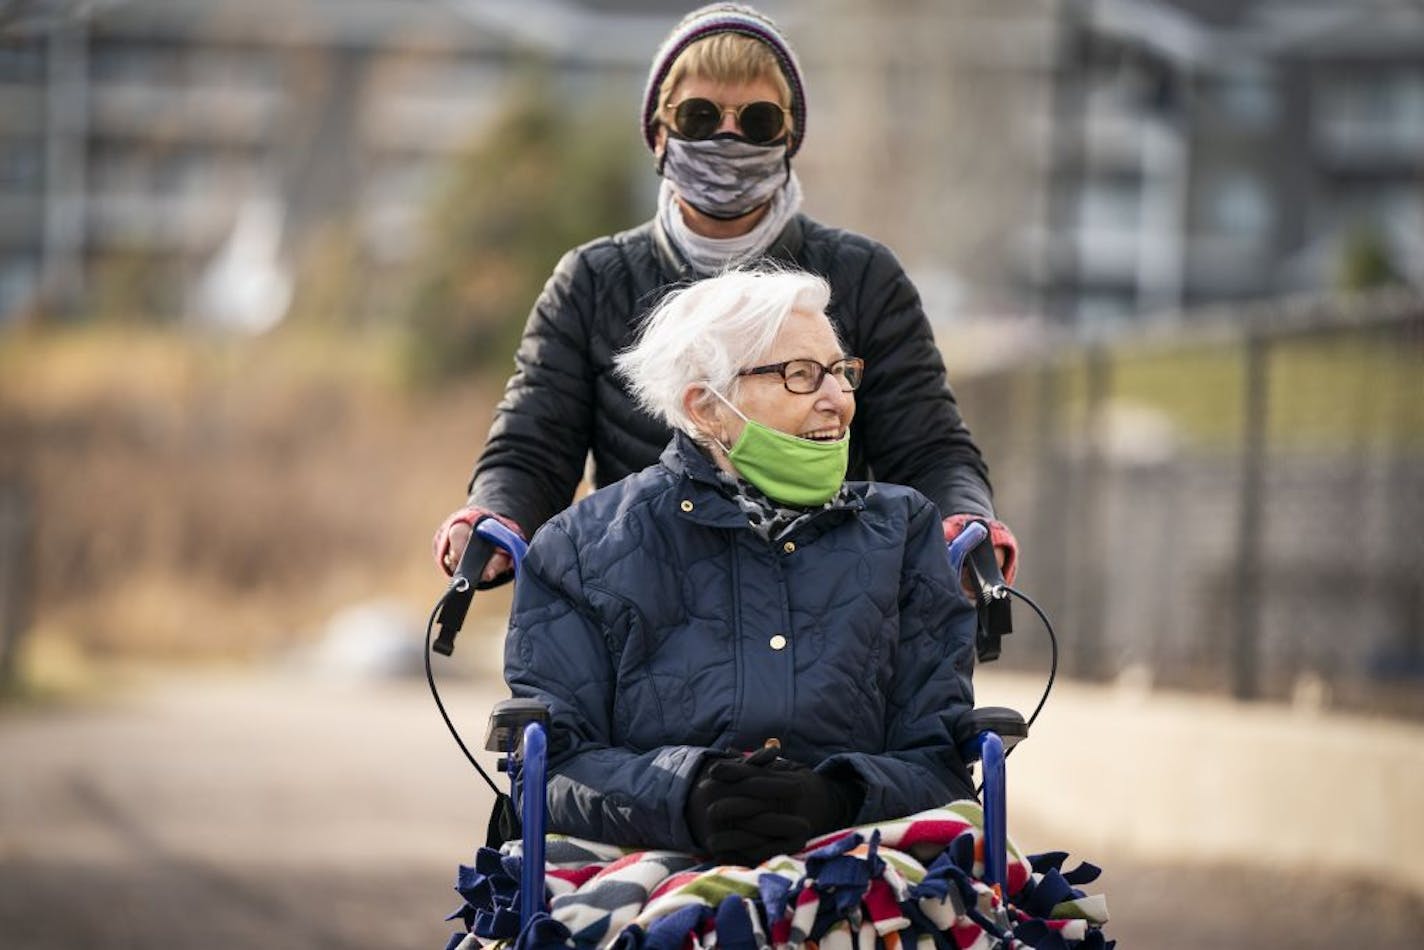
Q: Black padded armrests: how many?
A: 2